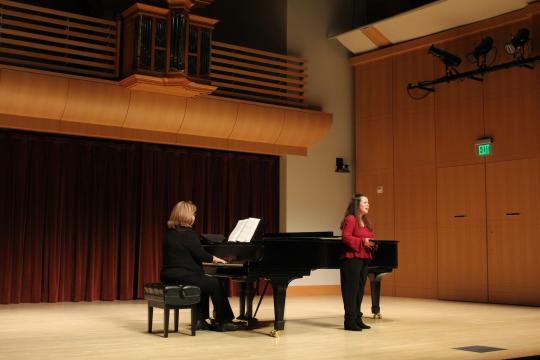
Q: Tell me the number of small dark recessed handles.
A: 2